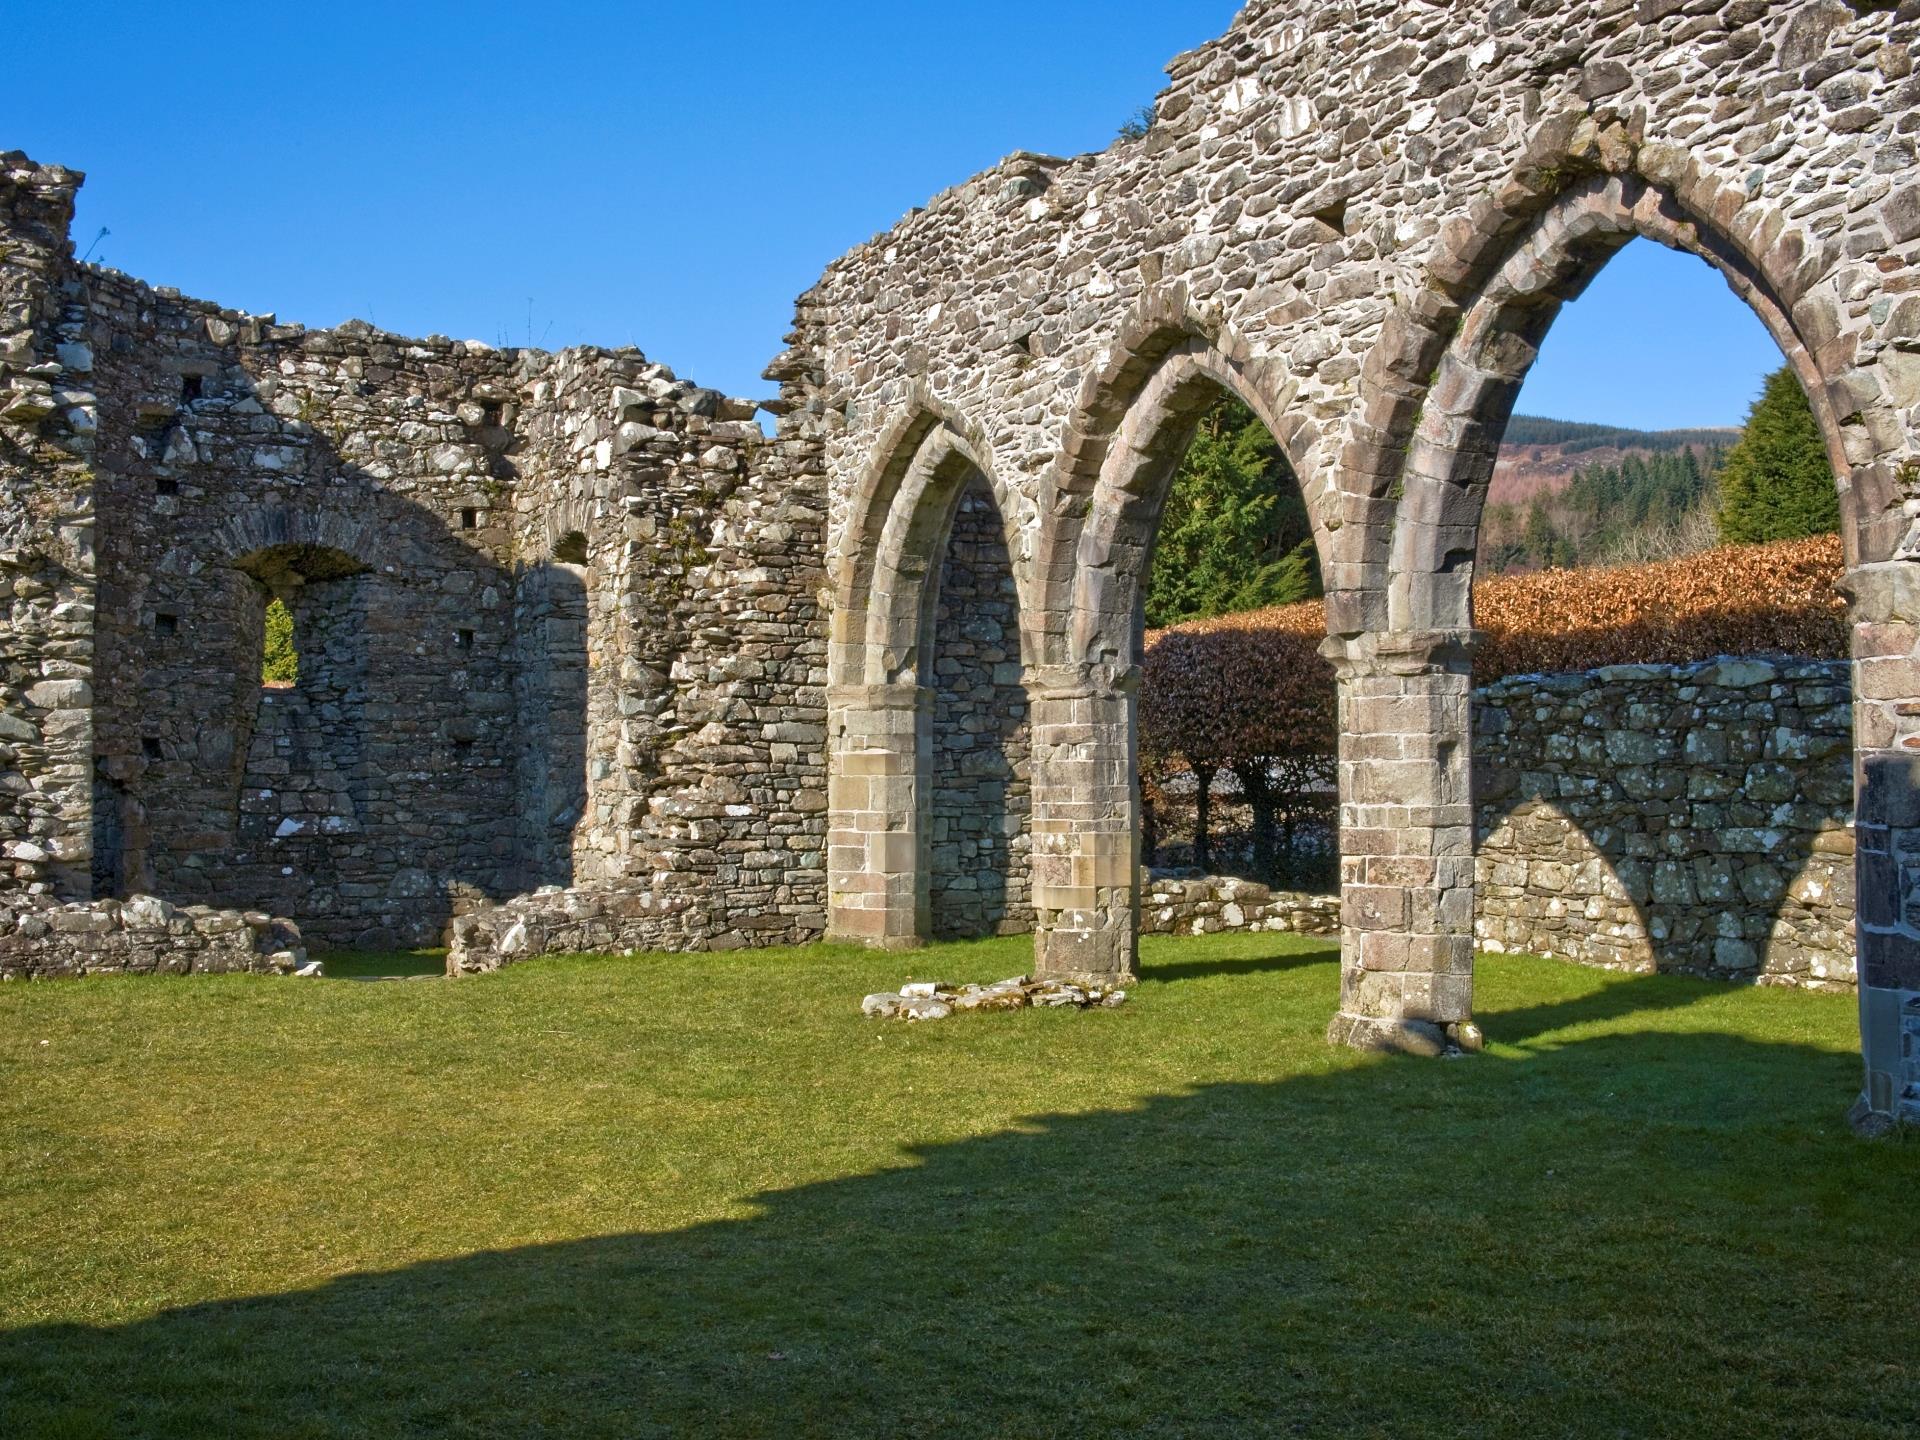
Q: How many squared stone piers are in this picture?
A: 4